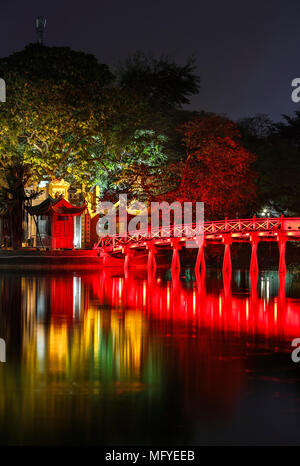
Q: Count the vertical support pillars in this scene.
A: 7